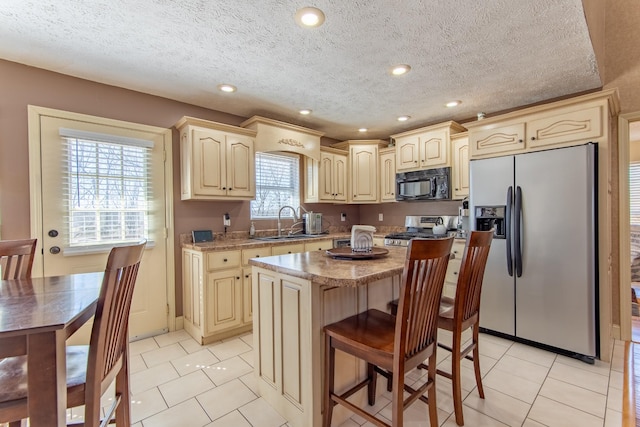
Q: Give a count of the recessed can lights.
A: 7